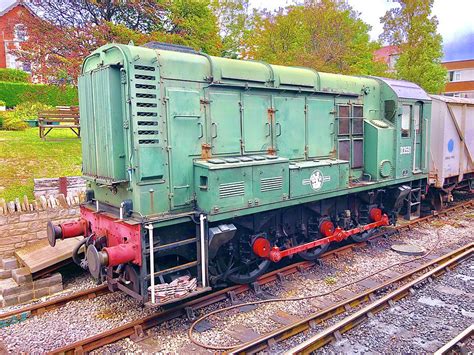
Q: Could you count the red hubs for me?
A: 3